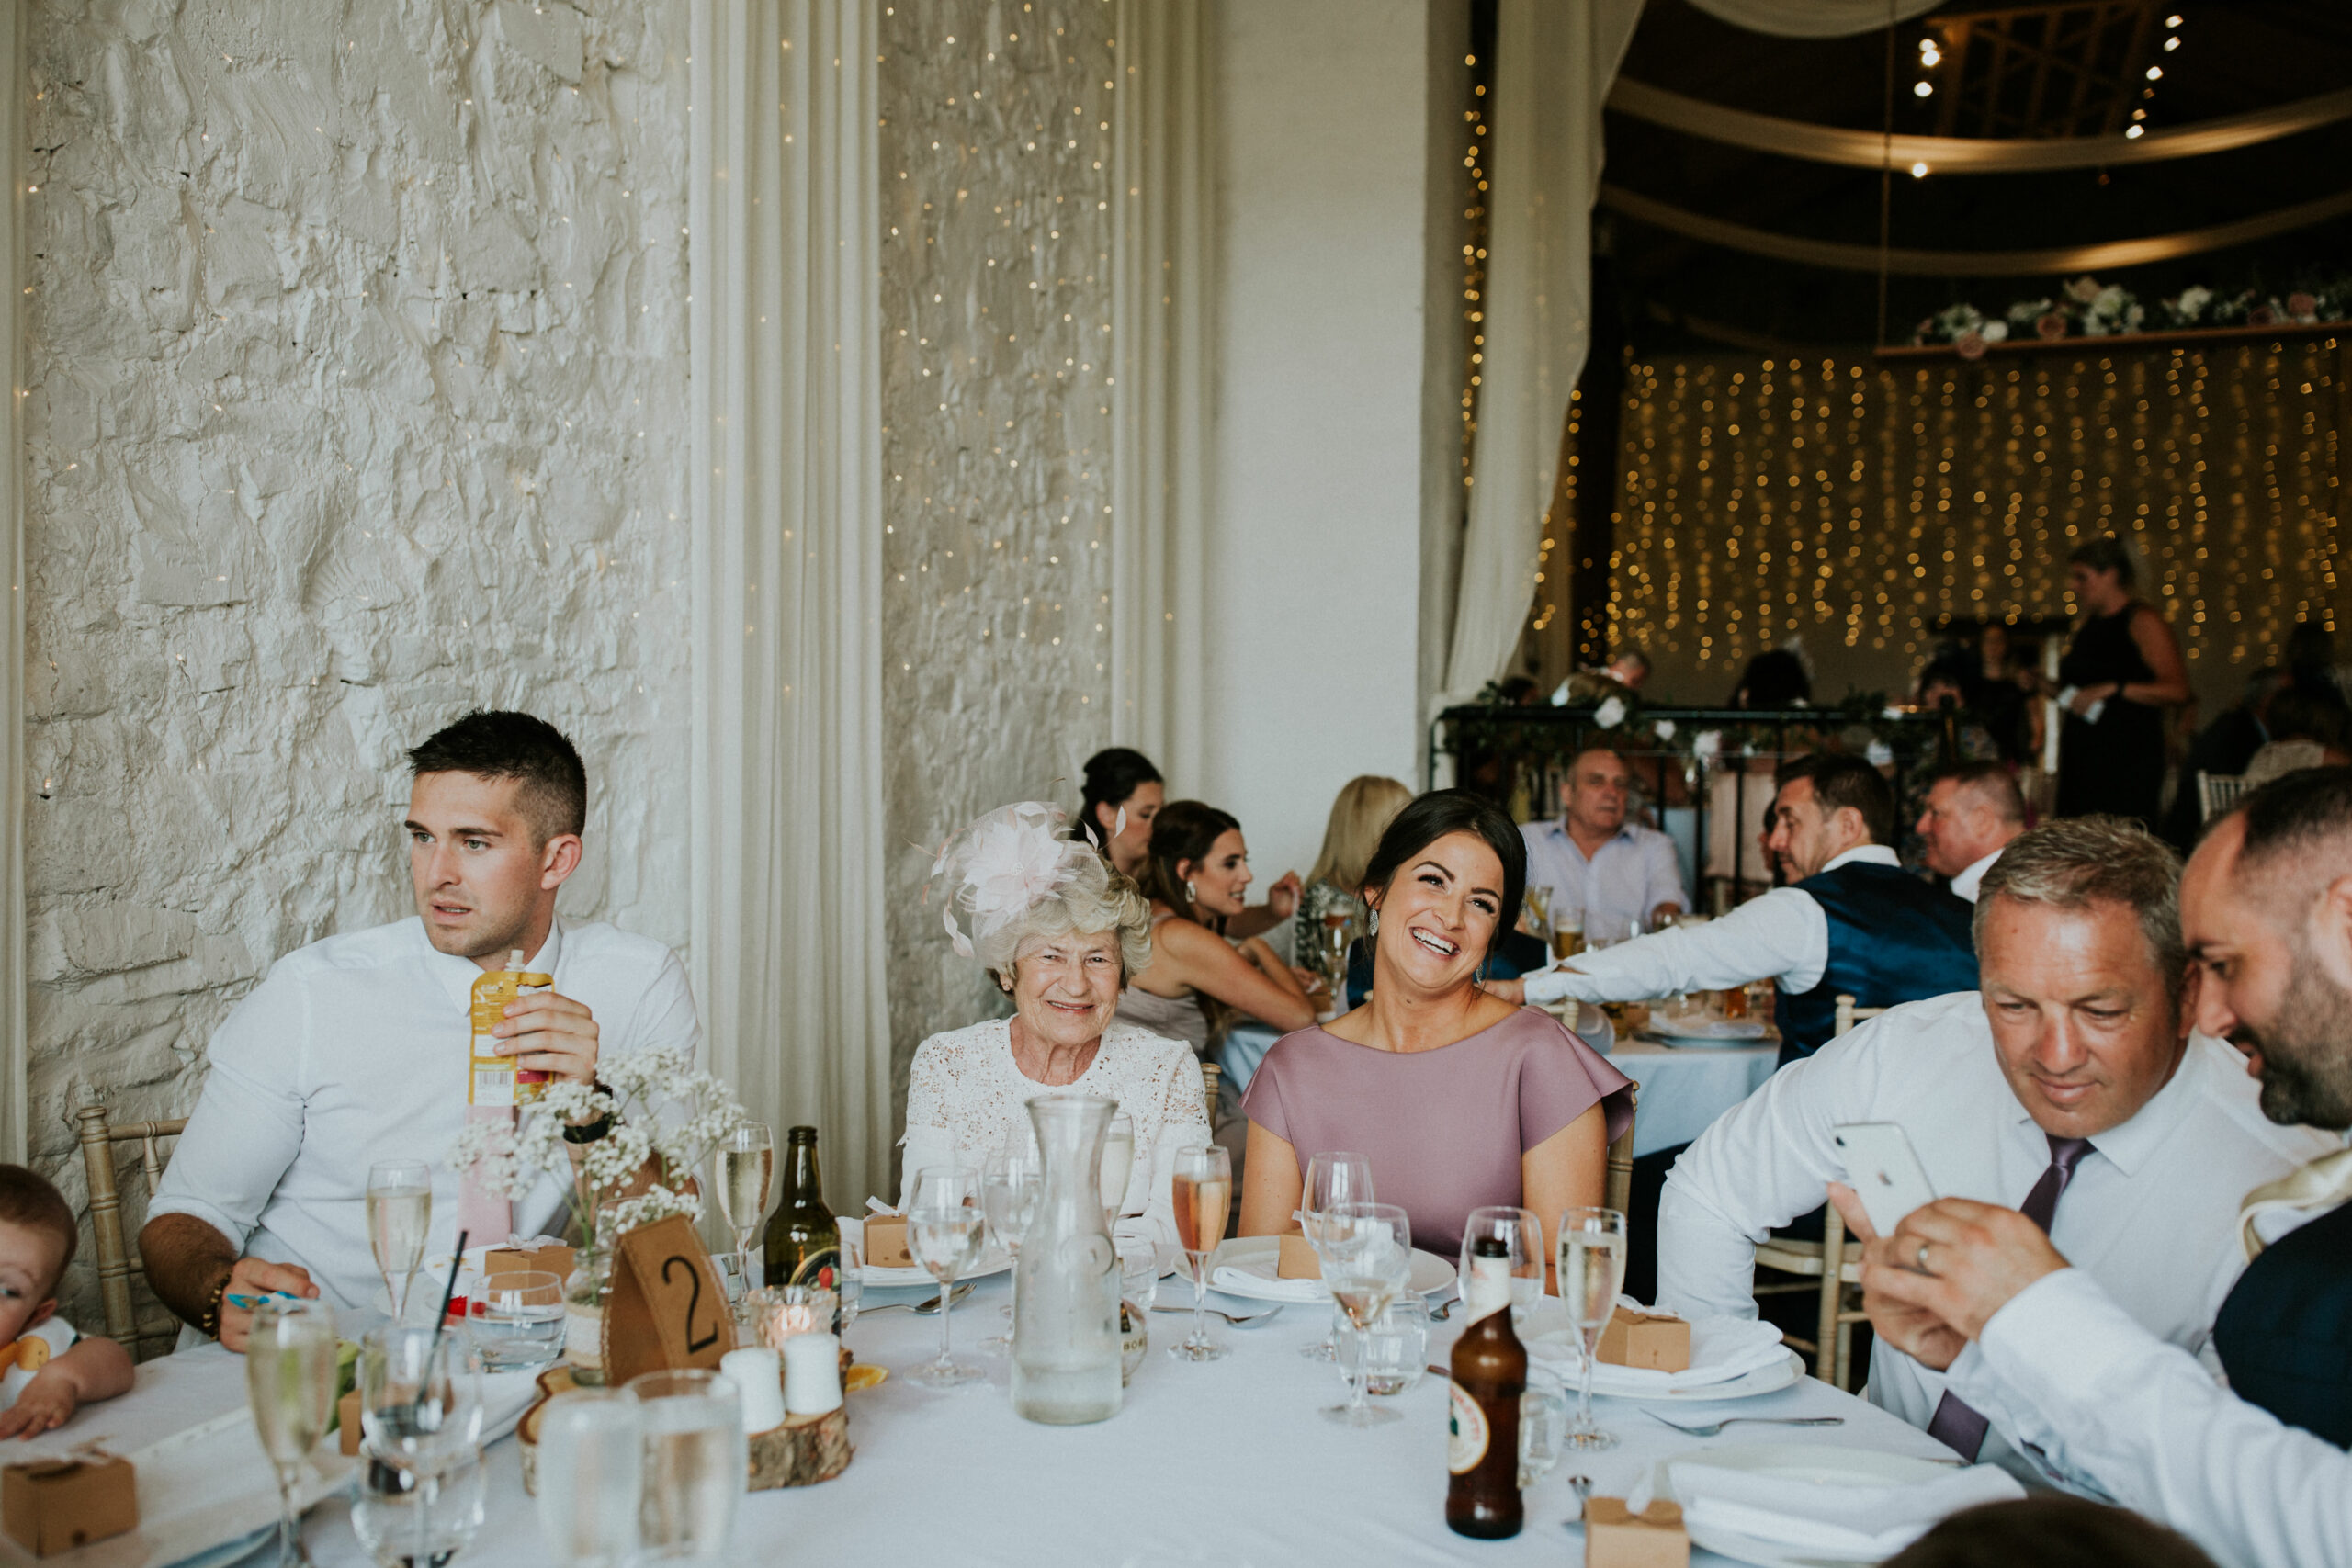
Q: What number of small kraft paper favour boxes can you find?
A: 7